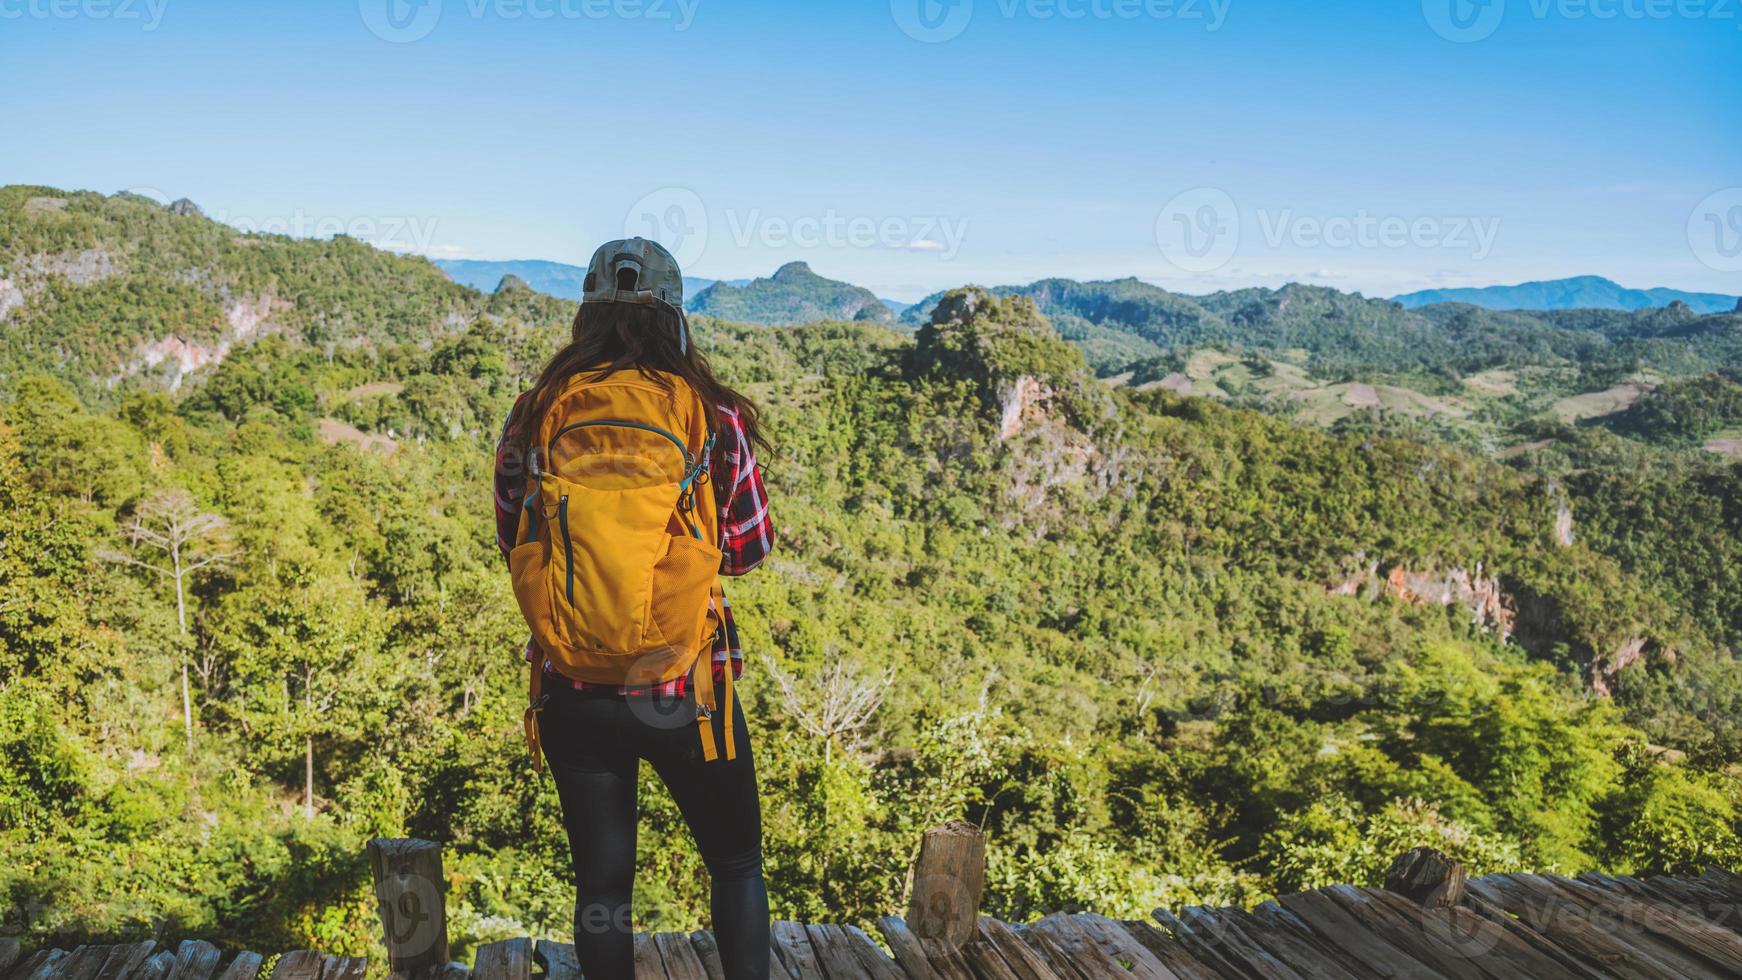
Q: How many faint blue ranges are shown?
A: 2